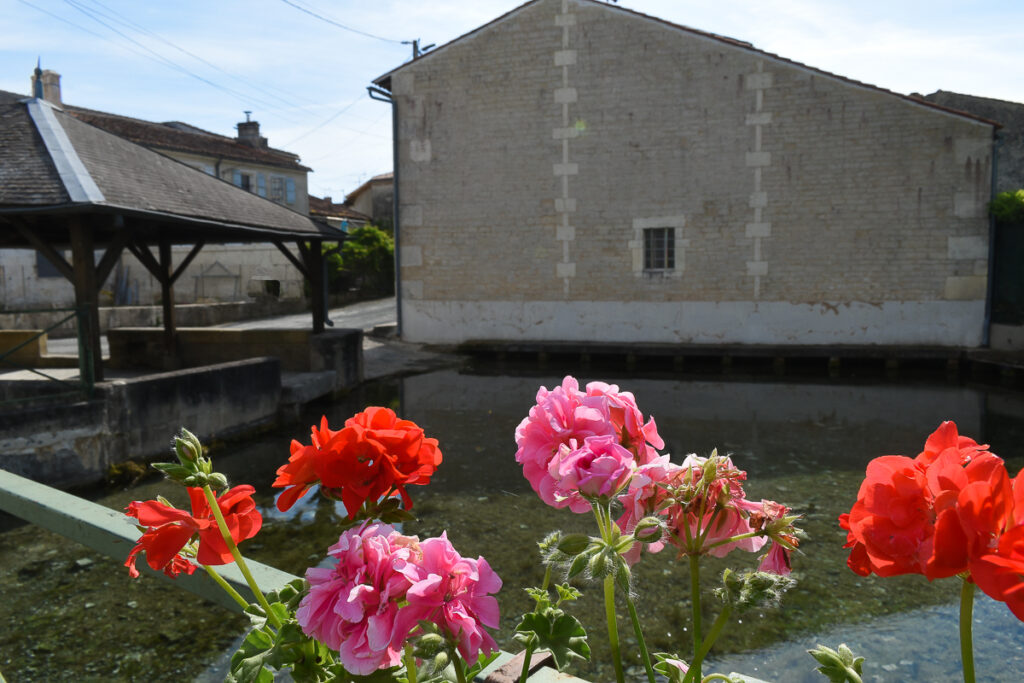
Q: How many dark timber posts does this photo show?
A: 3